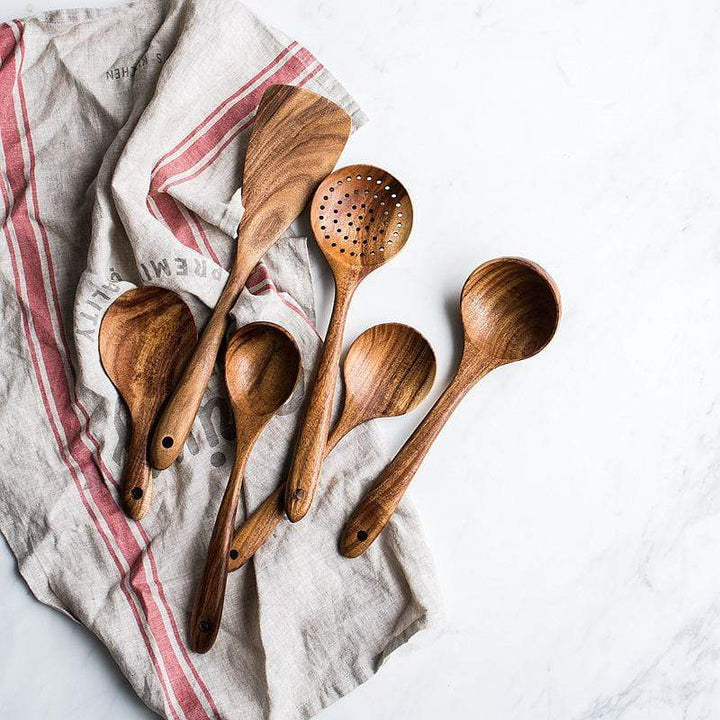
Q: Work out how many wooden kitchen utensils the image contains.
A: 6